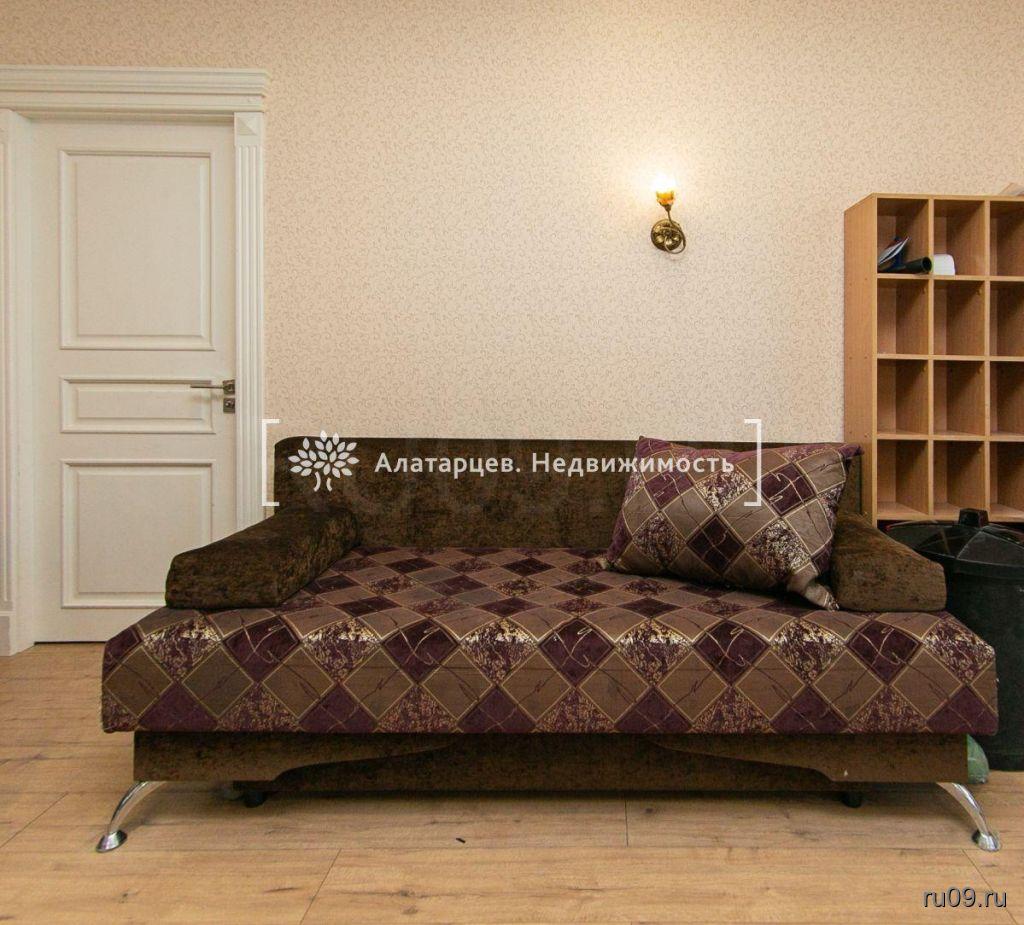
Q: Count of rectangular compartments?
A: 12